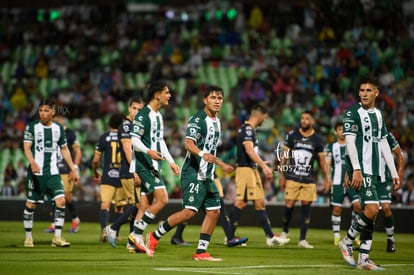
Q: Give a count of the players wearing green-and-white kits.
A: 6